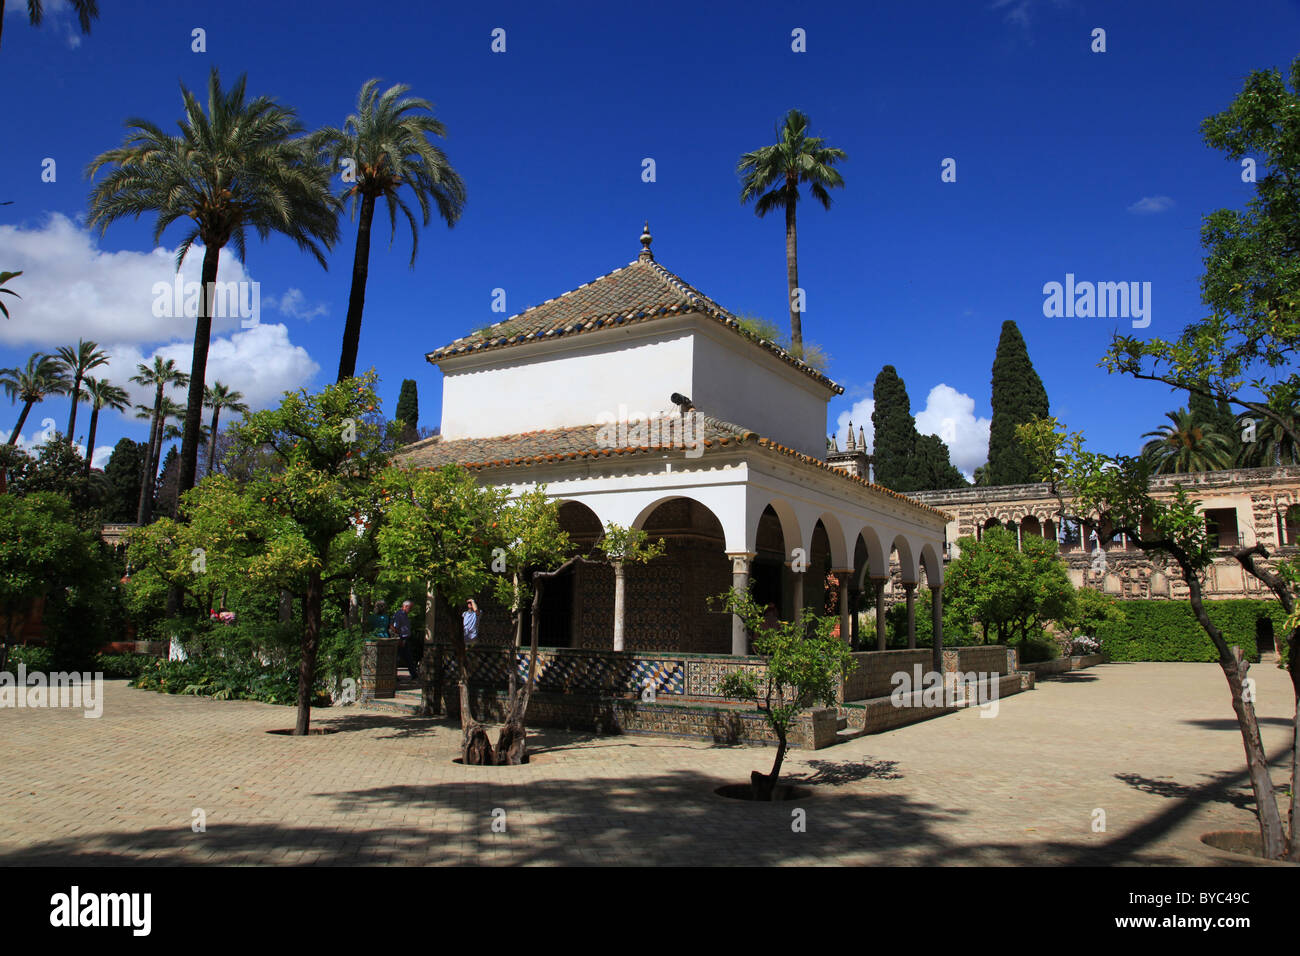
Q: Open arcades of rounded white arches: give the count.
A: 7